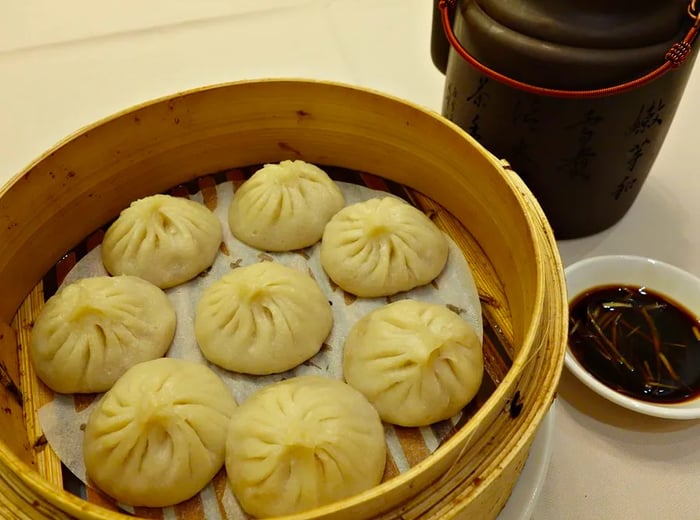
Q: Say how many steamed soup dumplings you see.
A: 8